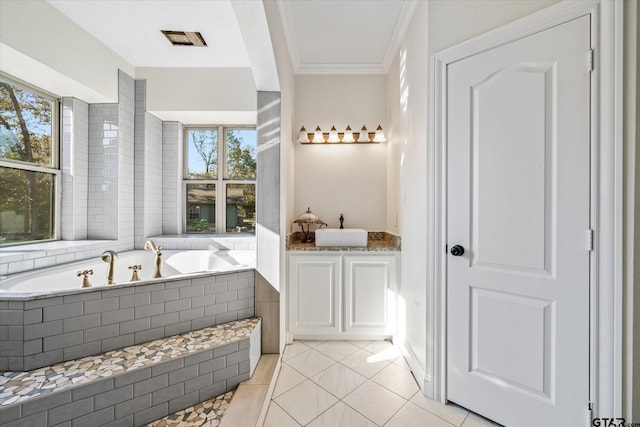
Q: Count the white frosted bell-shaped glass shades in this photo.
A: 6